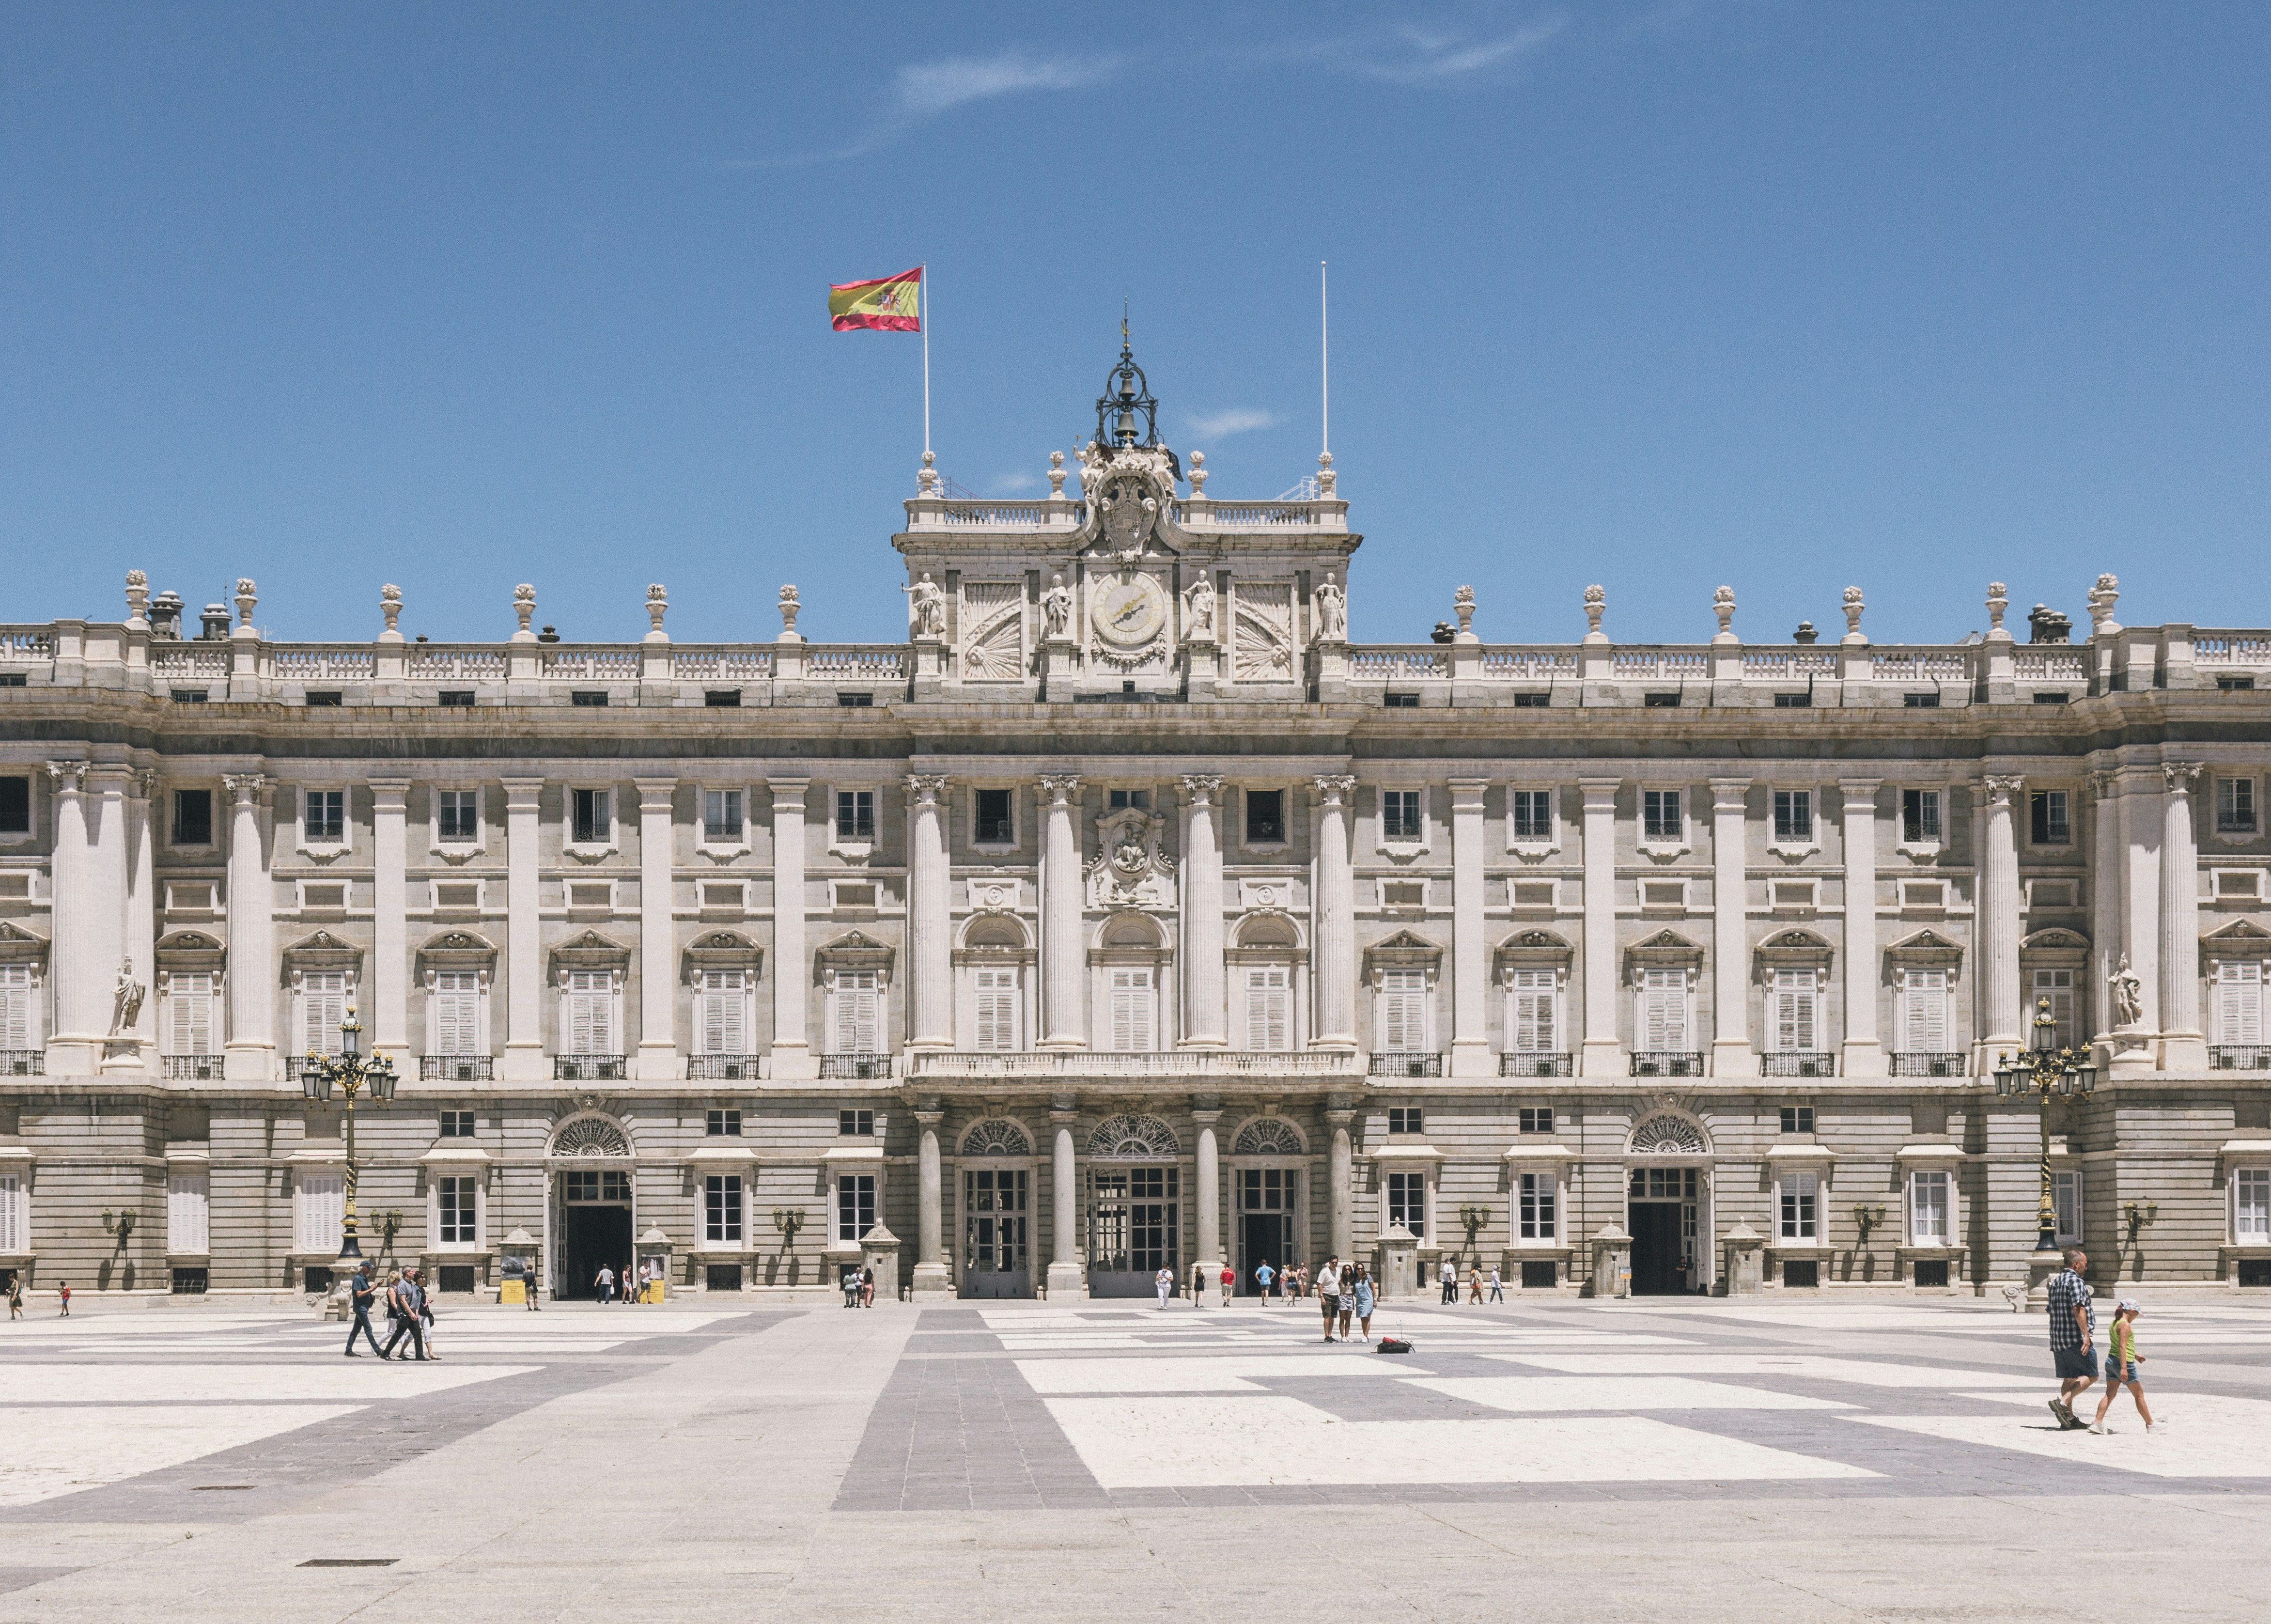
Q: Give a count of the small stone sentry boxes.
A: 6